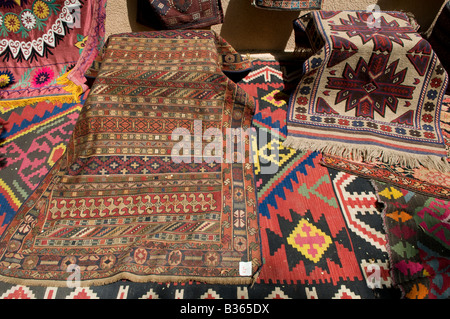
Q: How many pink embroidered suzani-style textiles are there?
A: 1